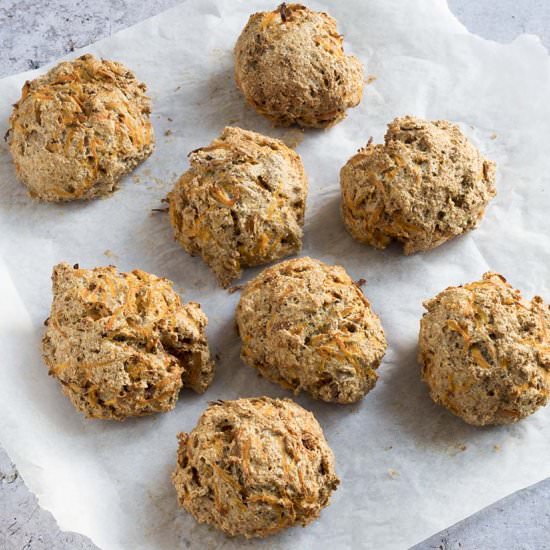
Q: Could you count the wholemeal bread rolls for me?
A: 8